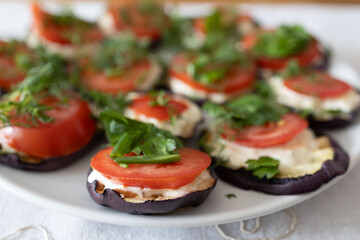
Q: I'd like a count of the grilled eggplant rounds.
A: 12